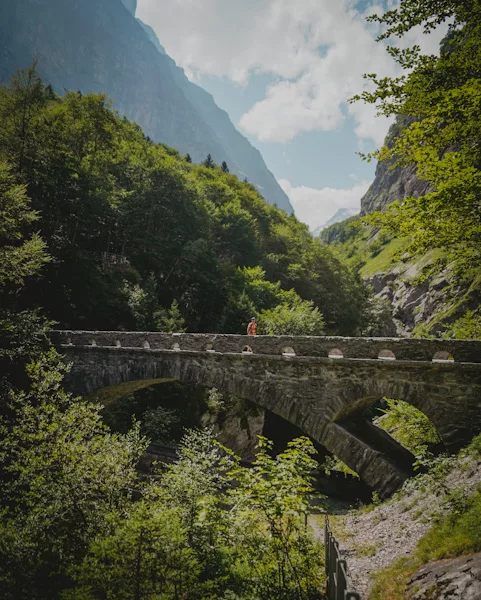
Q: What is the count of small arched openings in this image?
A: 11